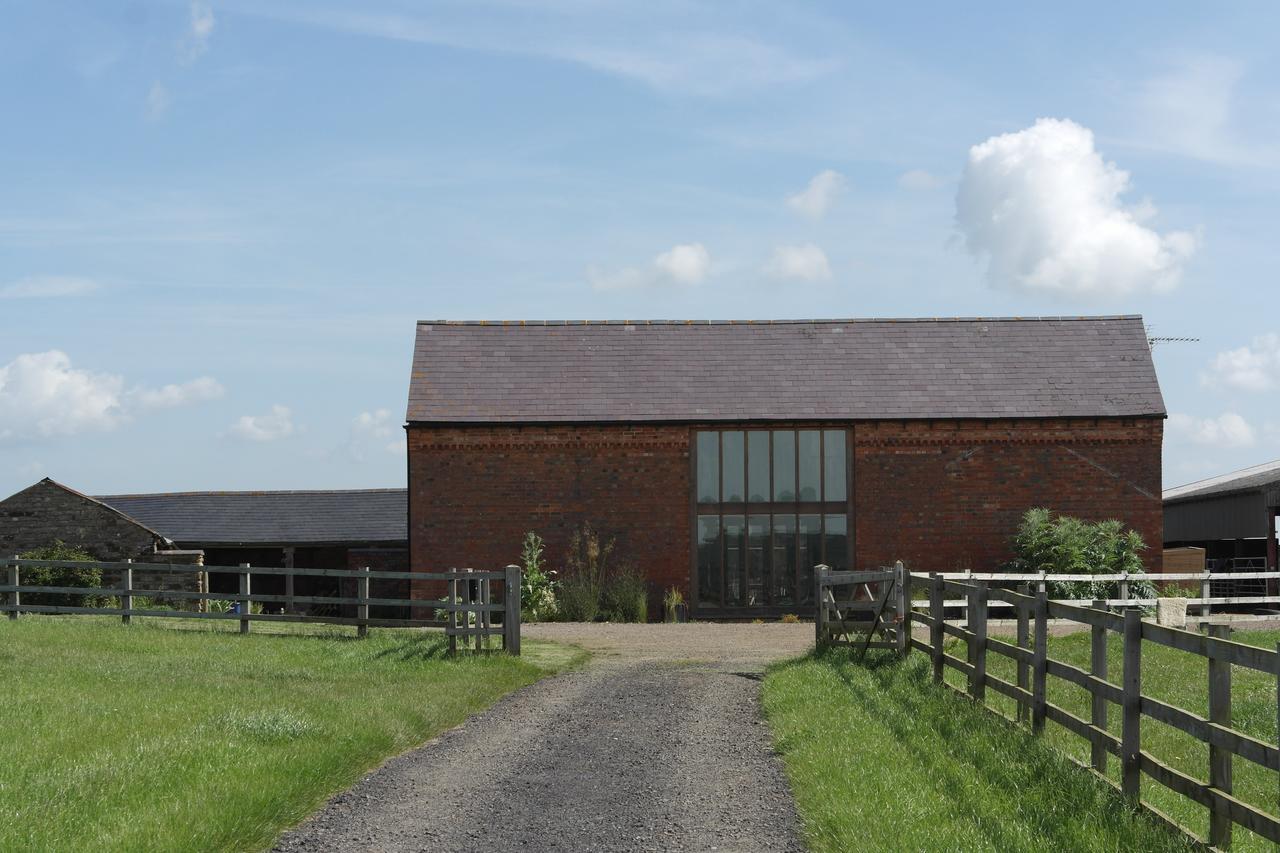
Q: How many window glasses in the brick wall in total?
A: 12